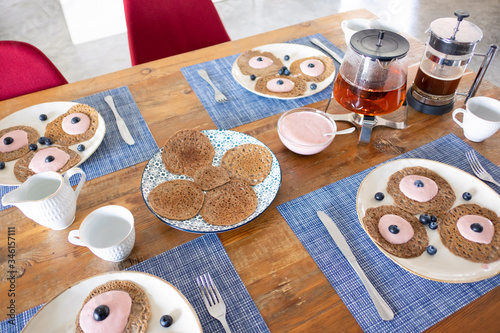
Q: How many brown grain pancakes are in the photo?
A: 15